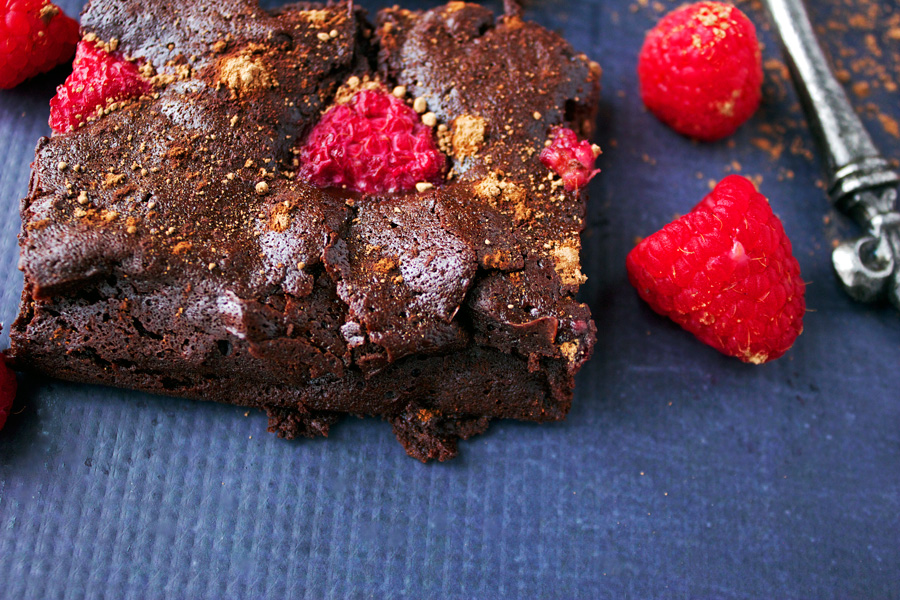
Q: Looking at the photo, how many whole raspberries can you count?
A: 2